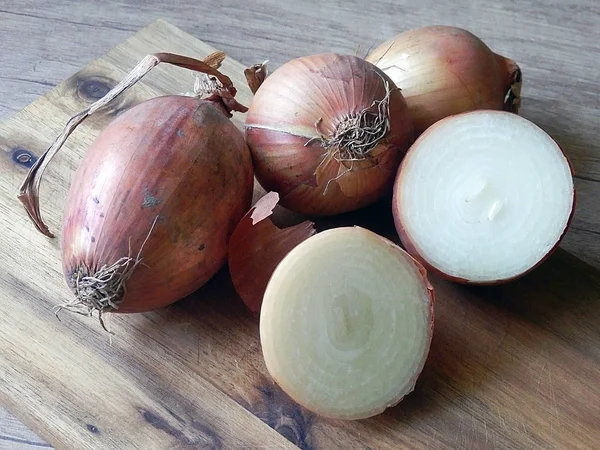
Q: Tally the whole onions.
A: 3